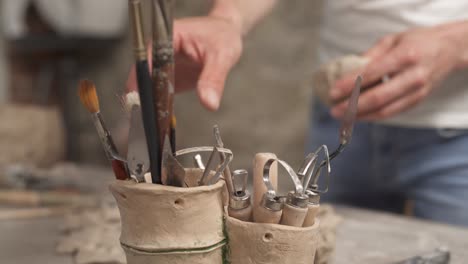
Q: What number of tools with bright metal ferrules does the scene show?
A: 4